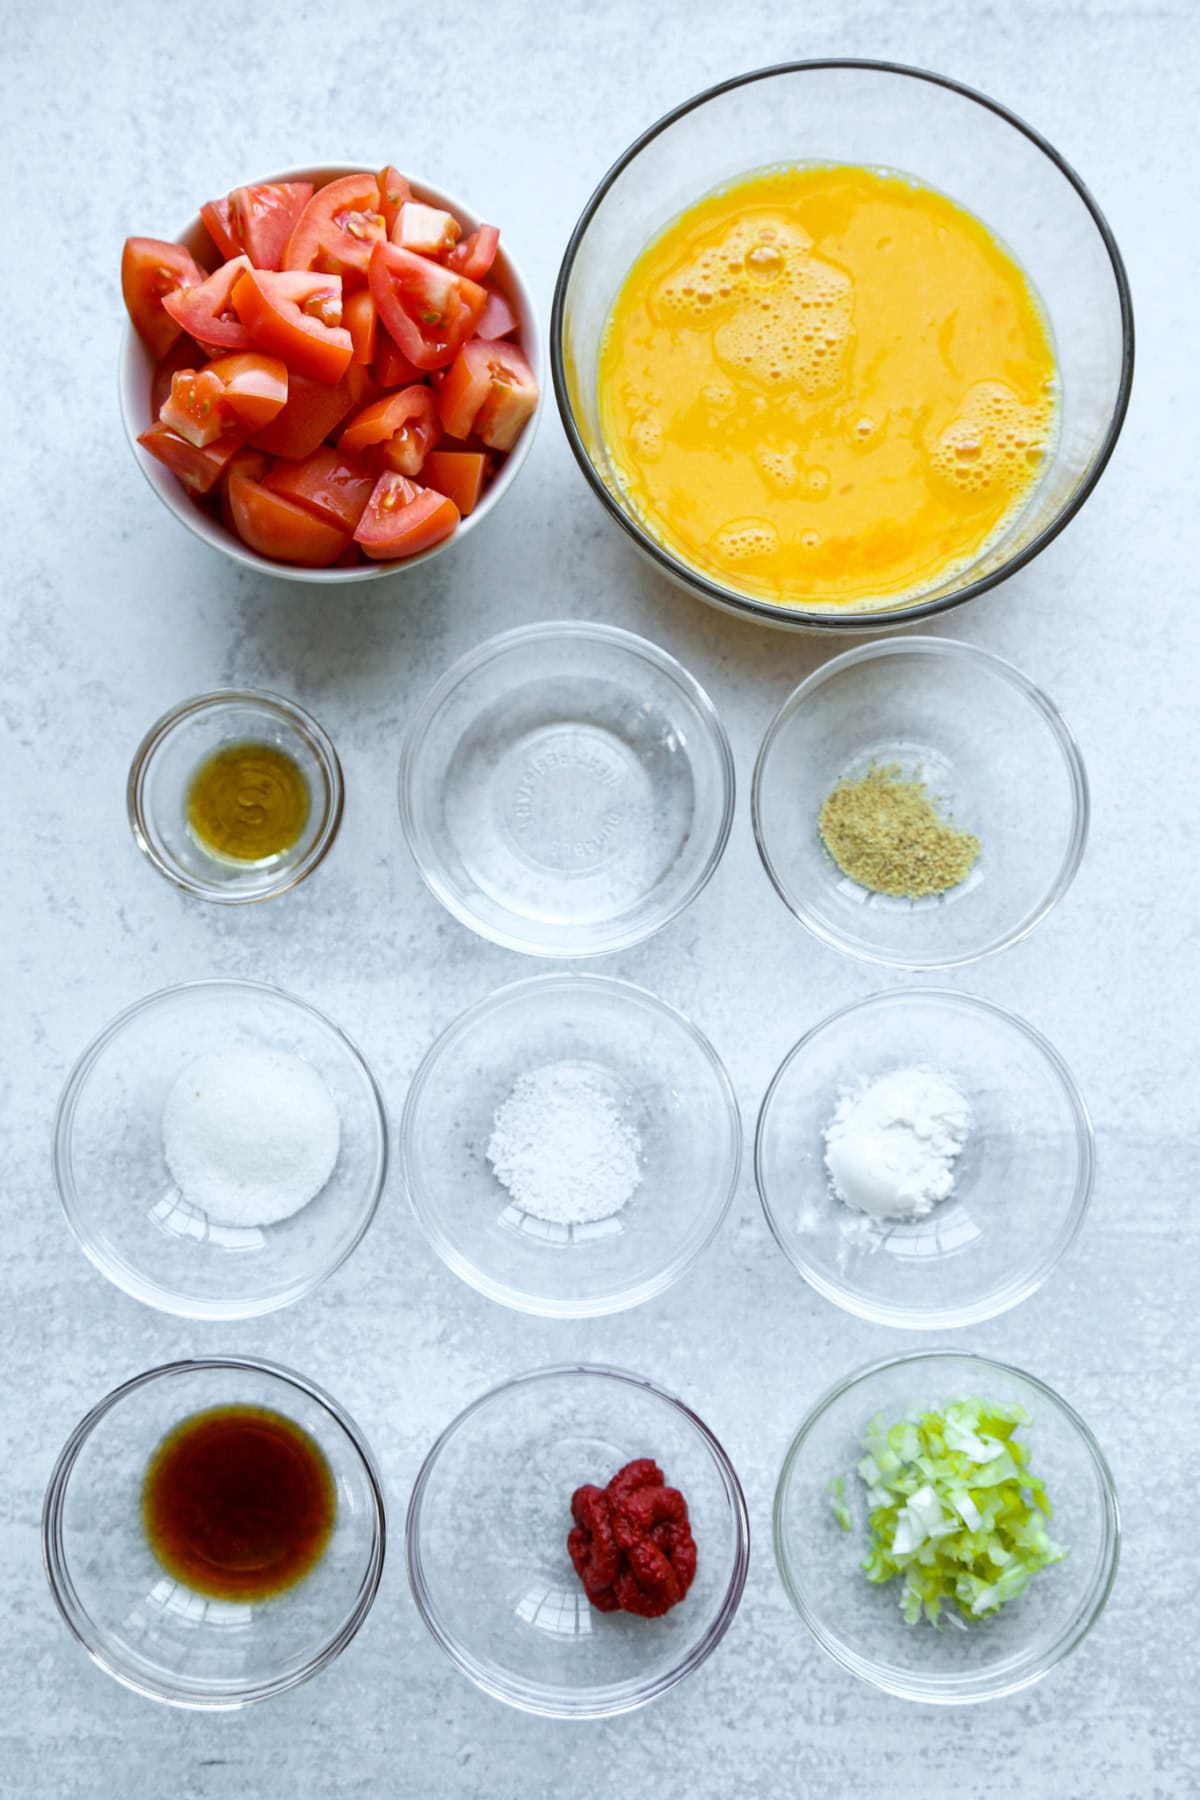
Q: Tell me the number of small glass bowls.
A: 9